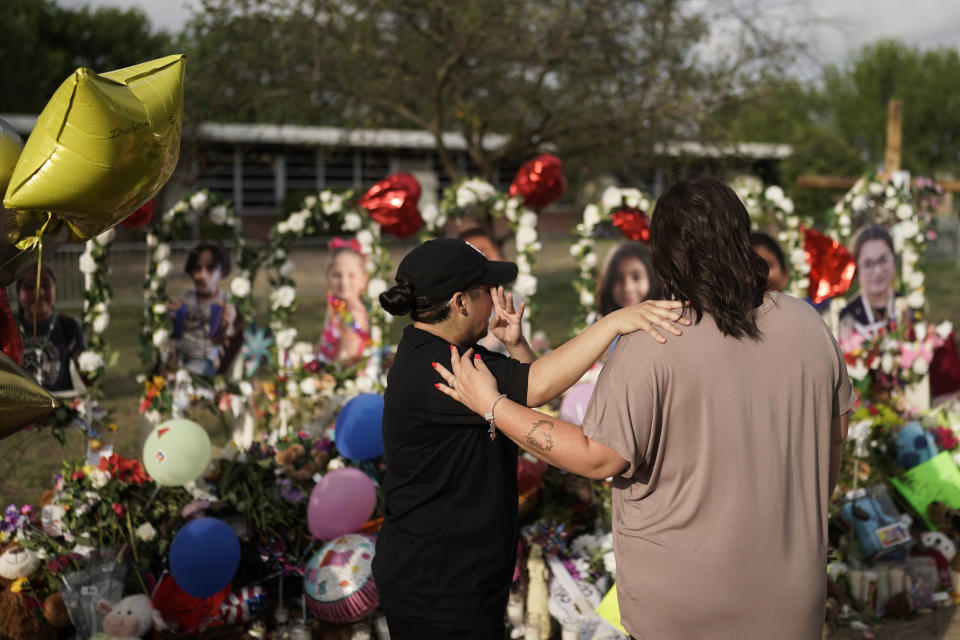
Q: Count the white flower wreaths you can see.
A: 7